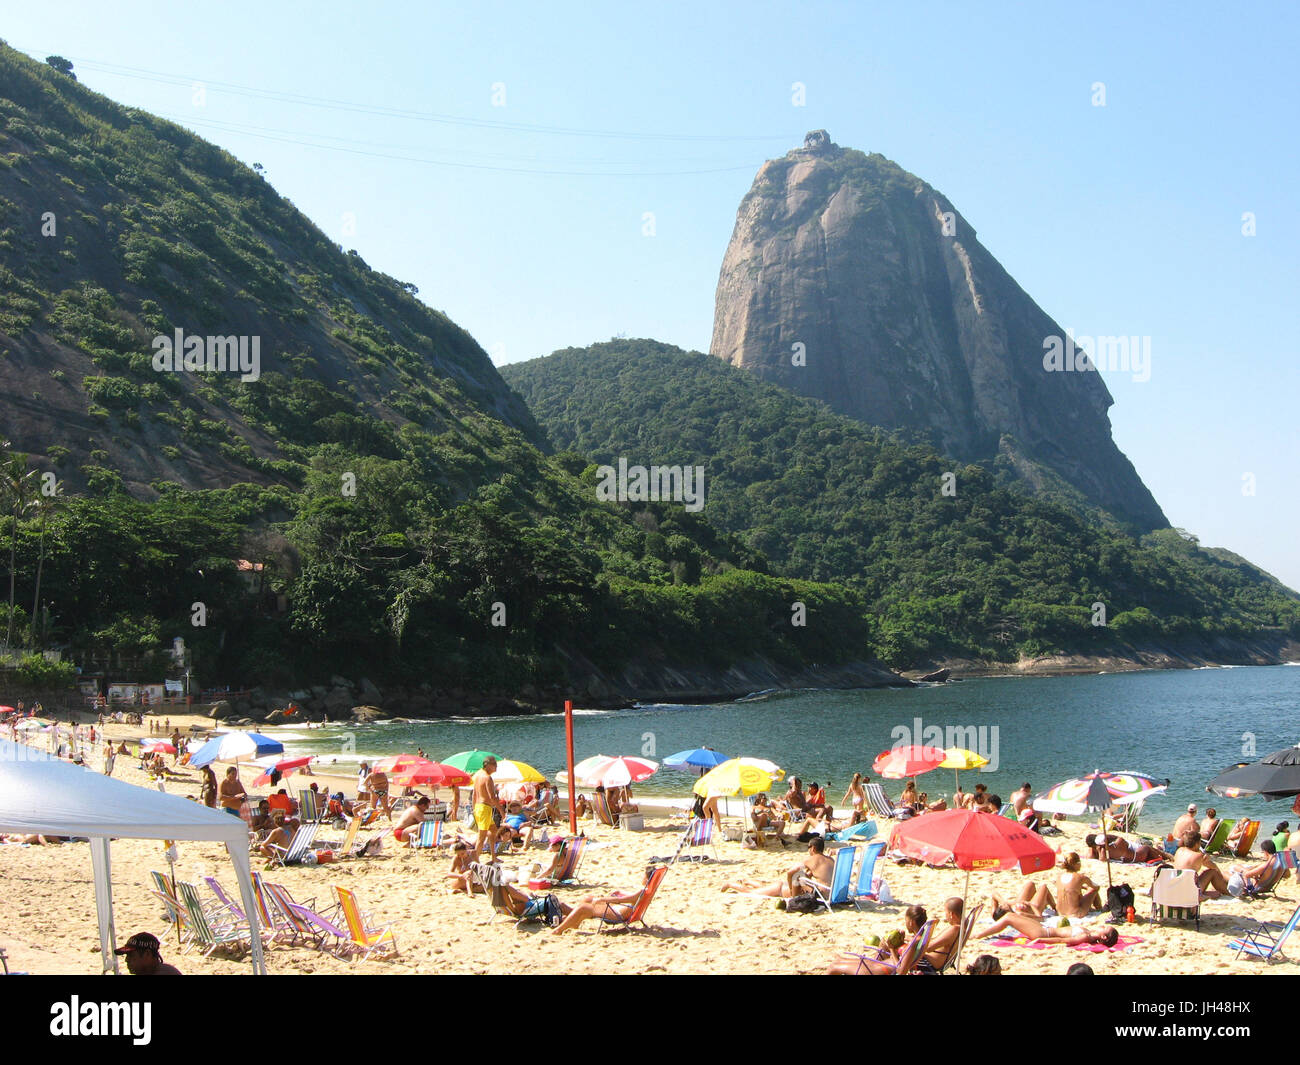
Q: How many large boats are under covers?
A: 0